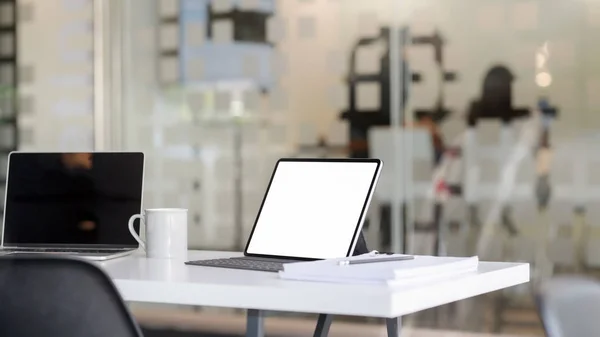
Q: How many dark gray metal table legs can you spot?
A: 3